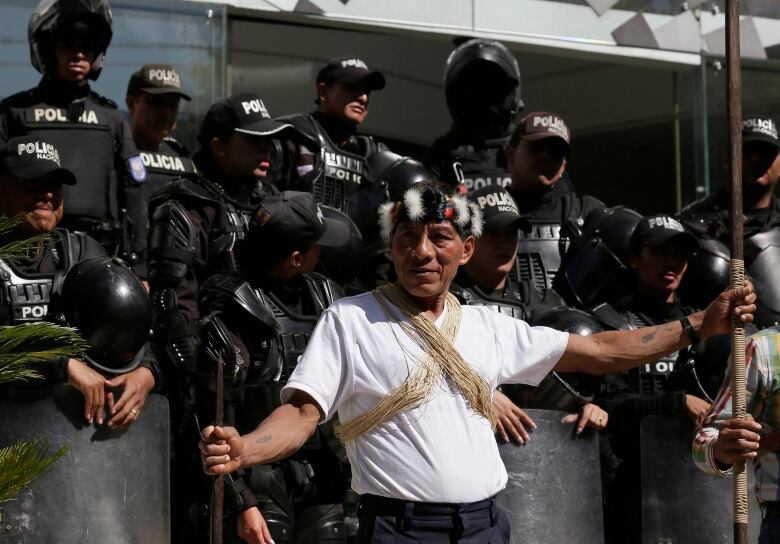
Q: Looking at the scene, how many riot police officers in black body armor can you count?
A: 11